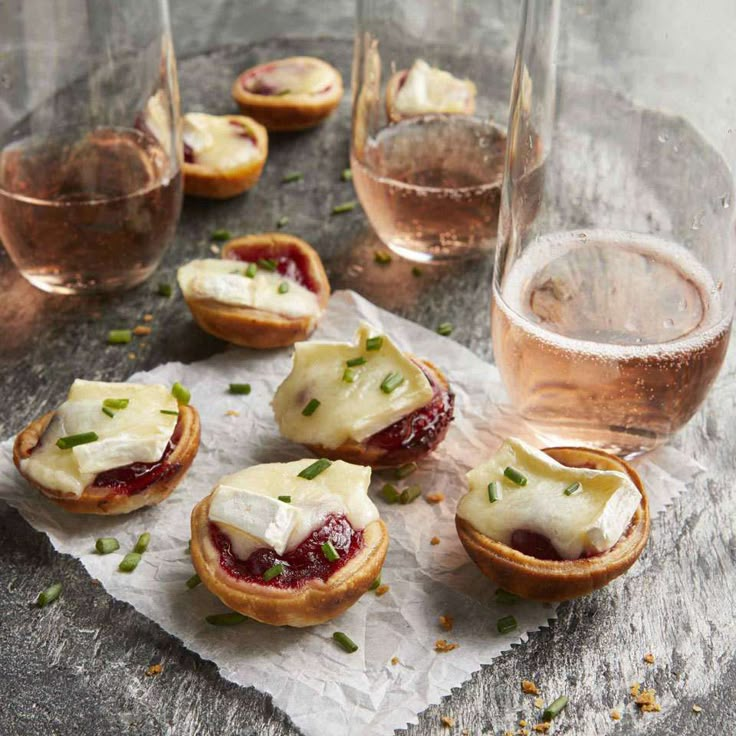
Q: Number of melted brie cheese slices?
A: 8